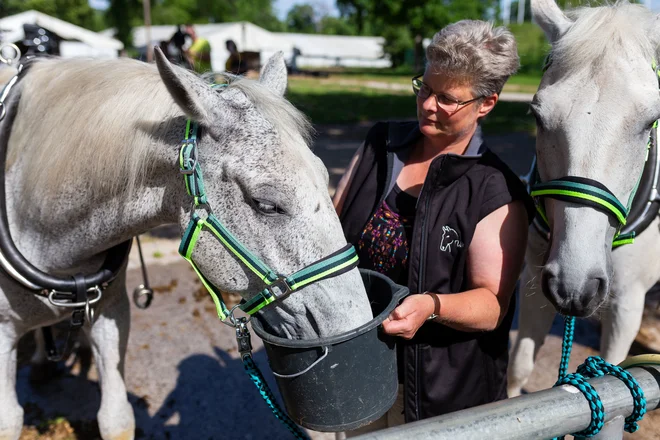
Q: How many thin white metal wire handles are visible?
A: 1